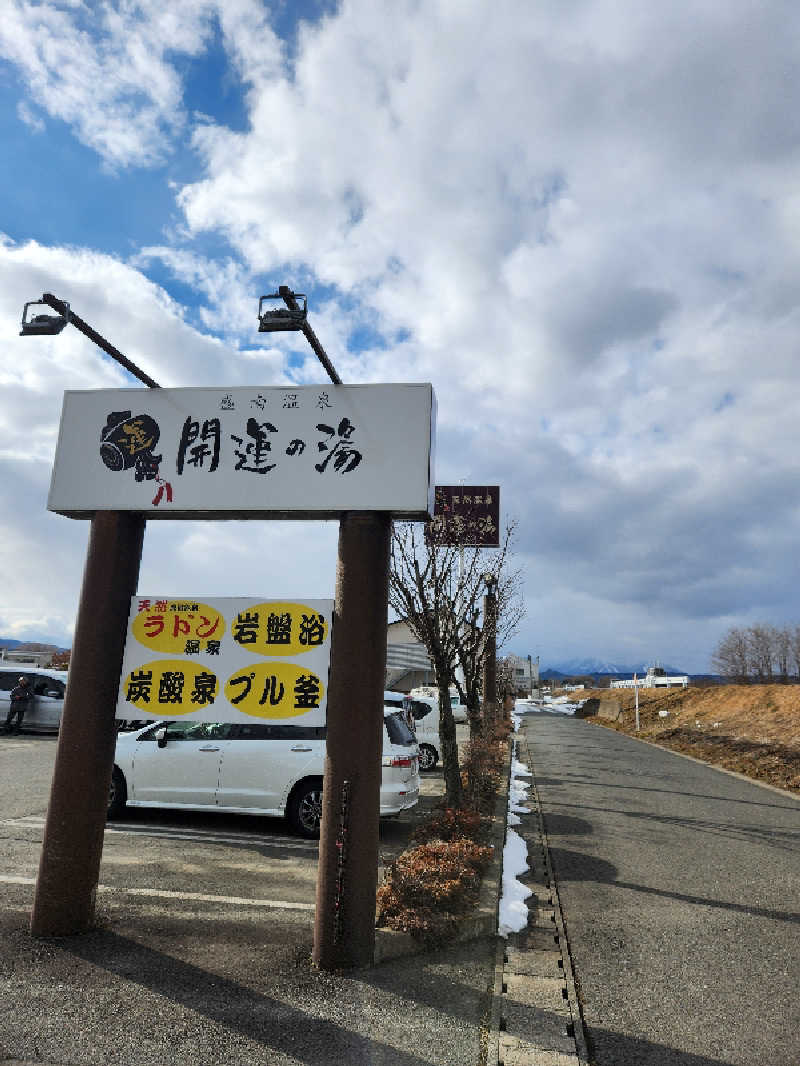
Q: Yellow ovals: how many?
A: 4